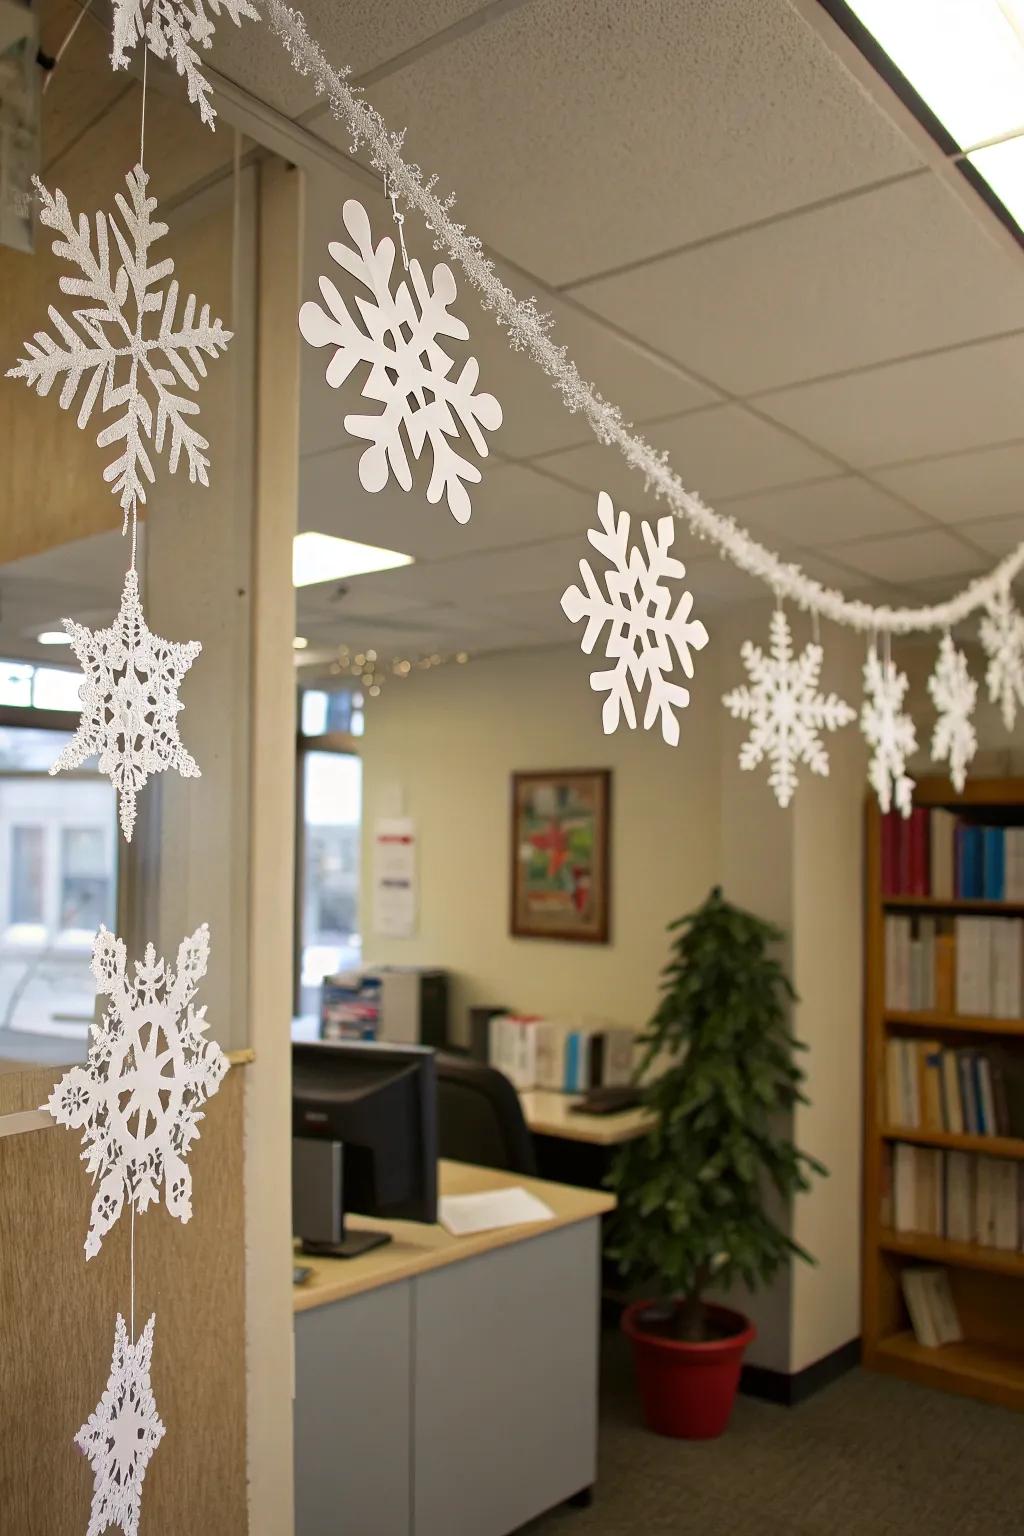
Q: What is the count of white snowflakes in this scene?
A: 11